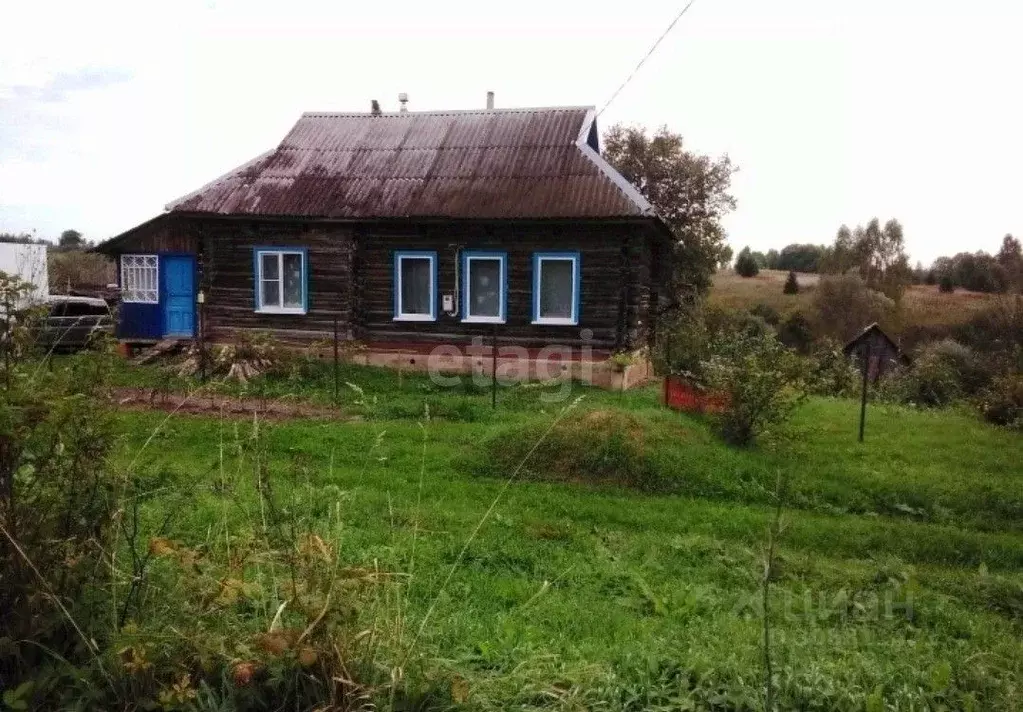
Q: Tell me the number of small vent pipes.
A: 3